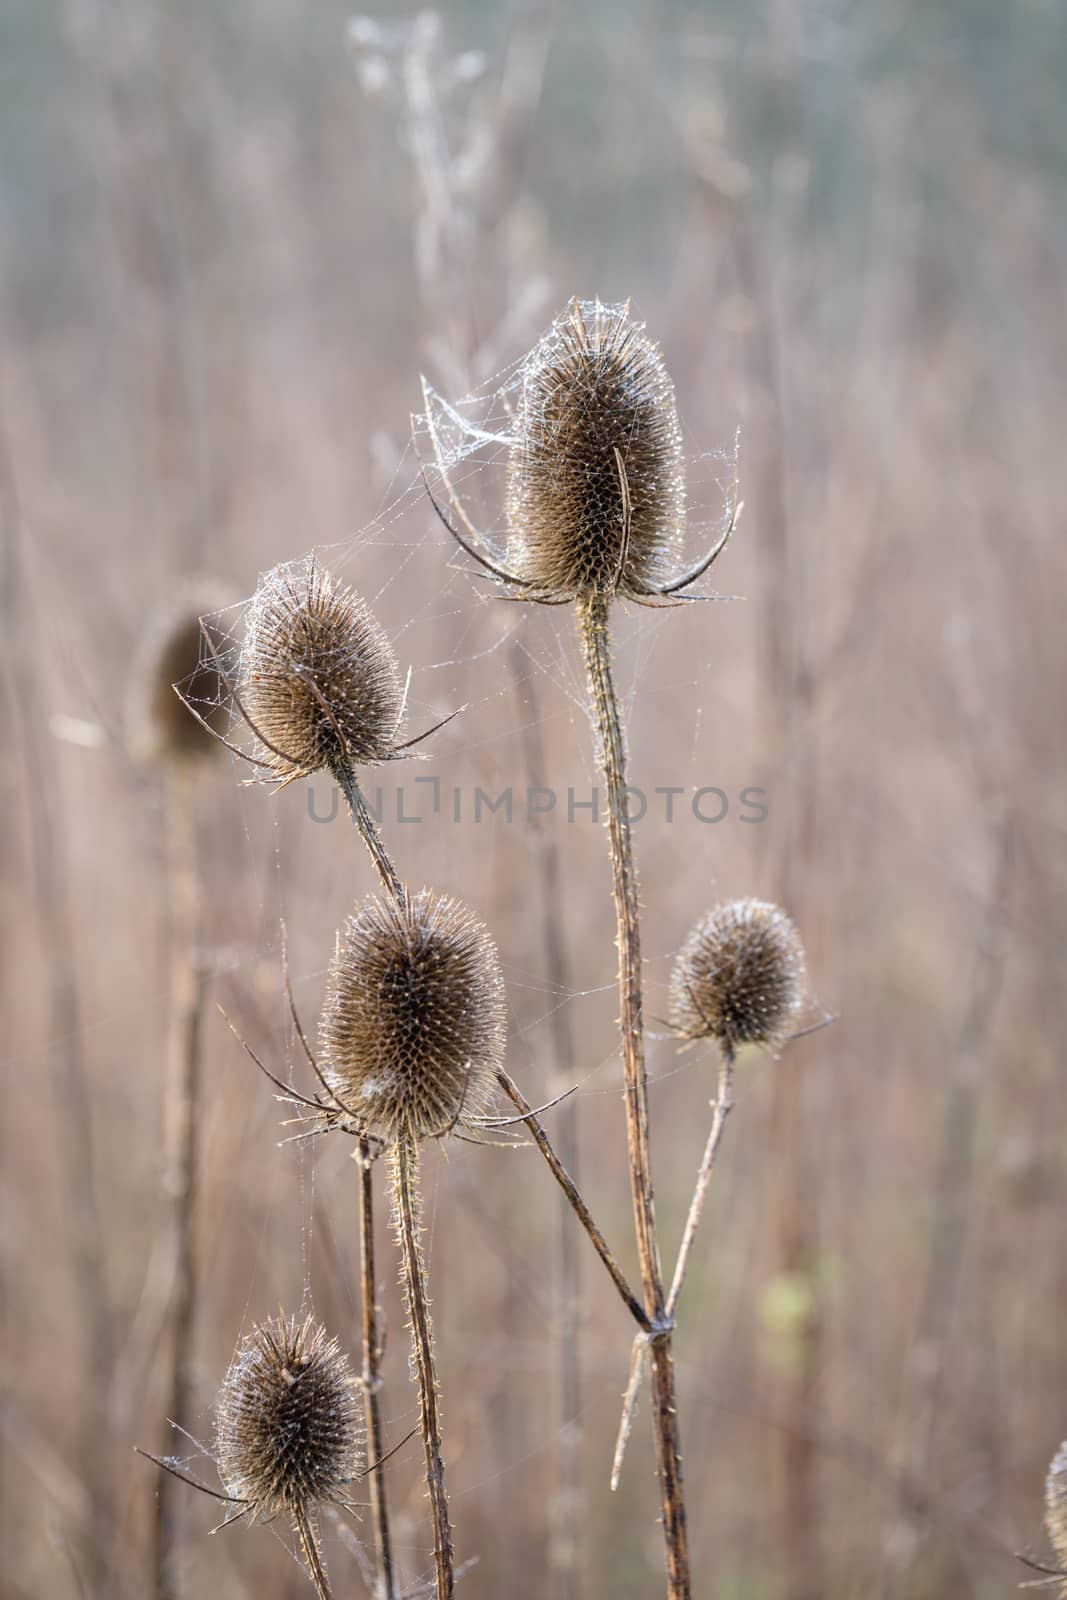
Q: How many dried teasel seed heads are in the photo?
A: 7